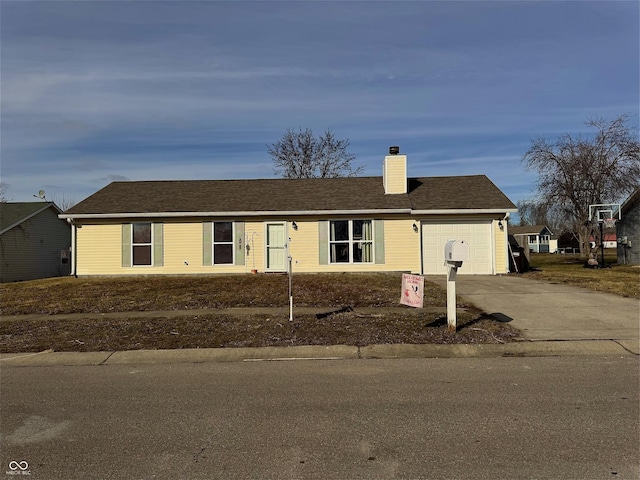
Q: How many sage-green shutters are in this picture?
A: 6